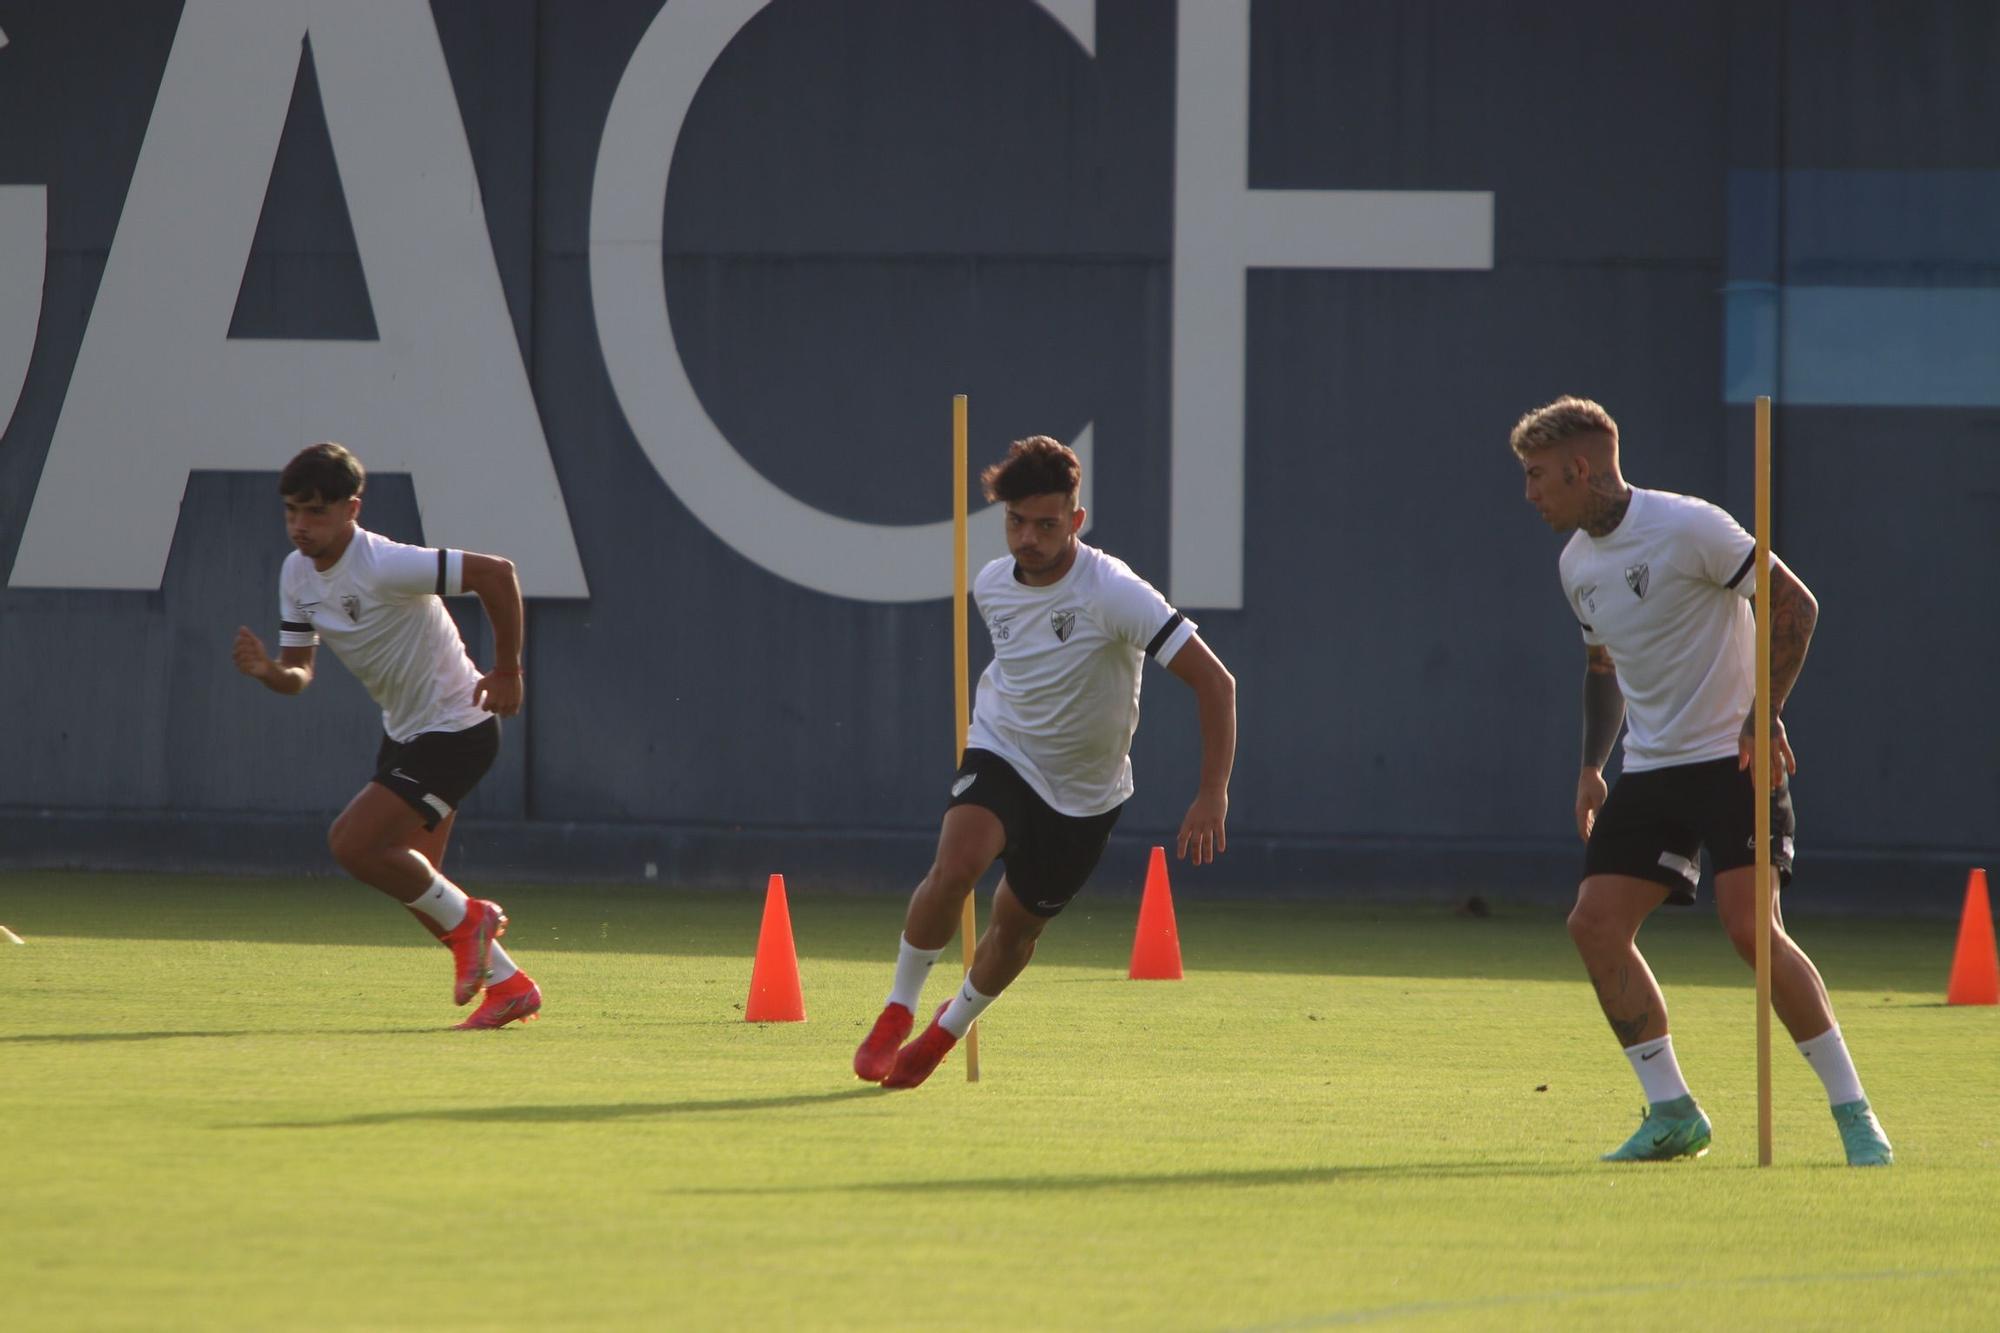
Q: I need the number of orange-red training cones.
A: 3